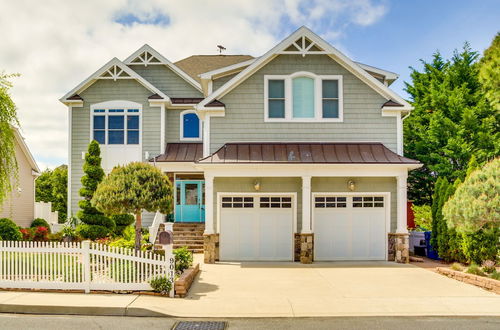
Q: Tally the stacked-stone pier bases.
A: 3